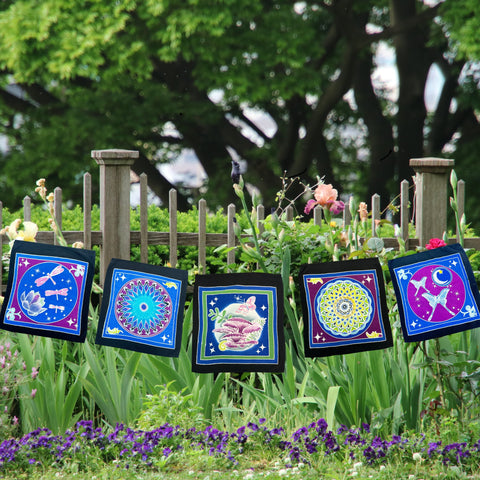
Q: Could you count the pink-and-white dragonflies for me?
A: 3